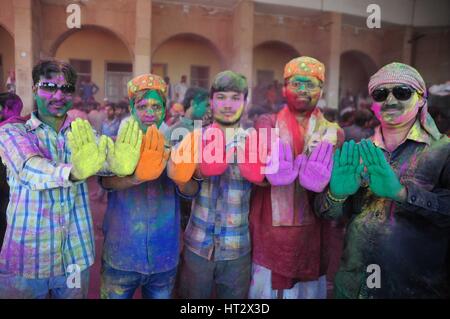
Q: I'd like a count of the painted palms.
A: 10